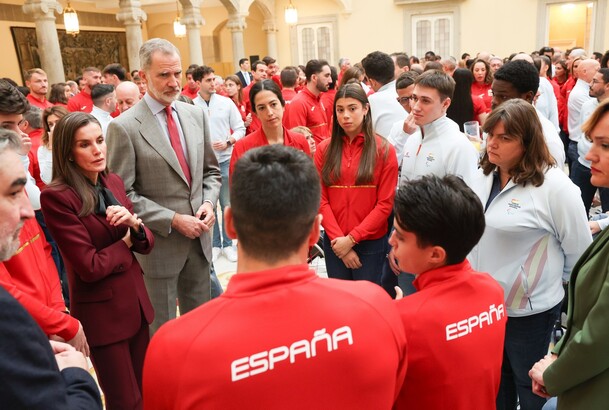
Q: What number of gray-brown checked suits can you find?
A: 1